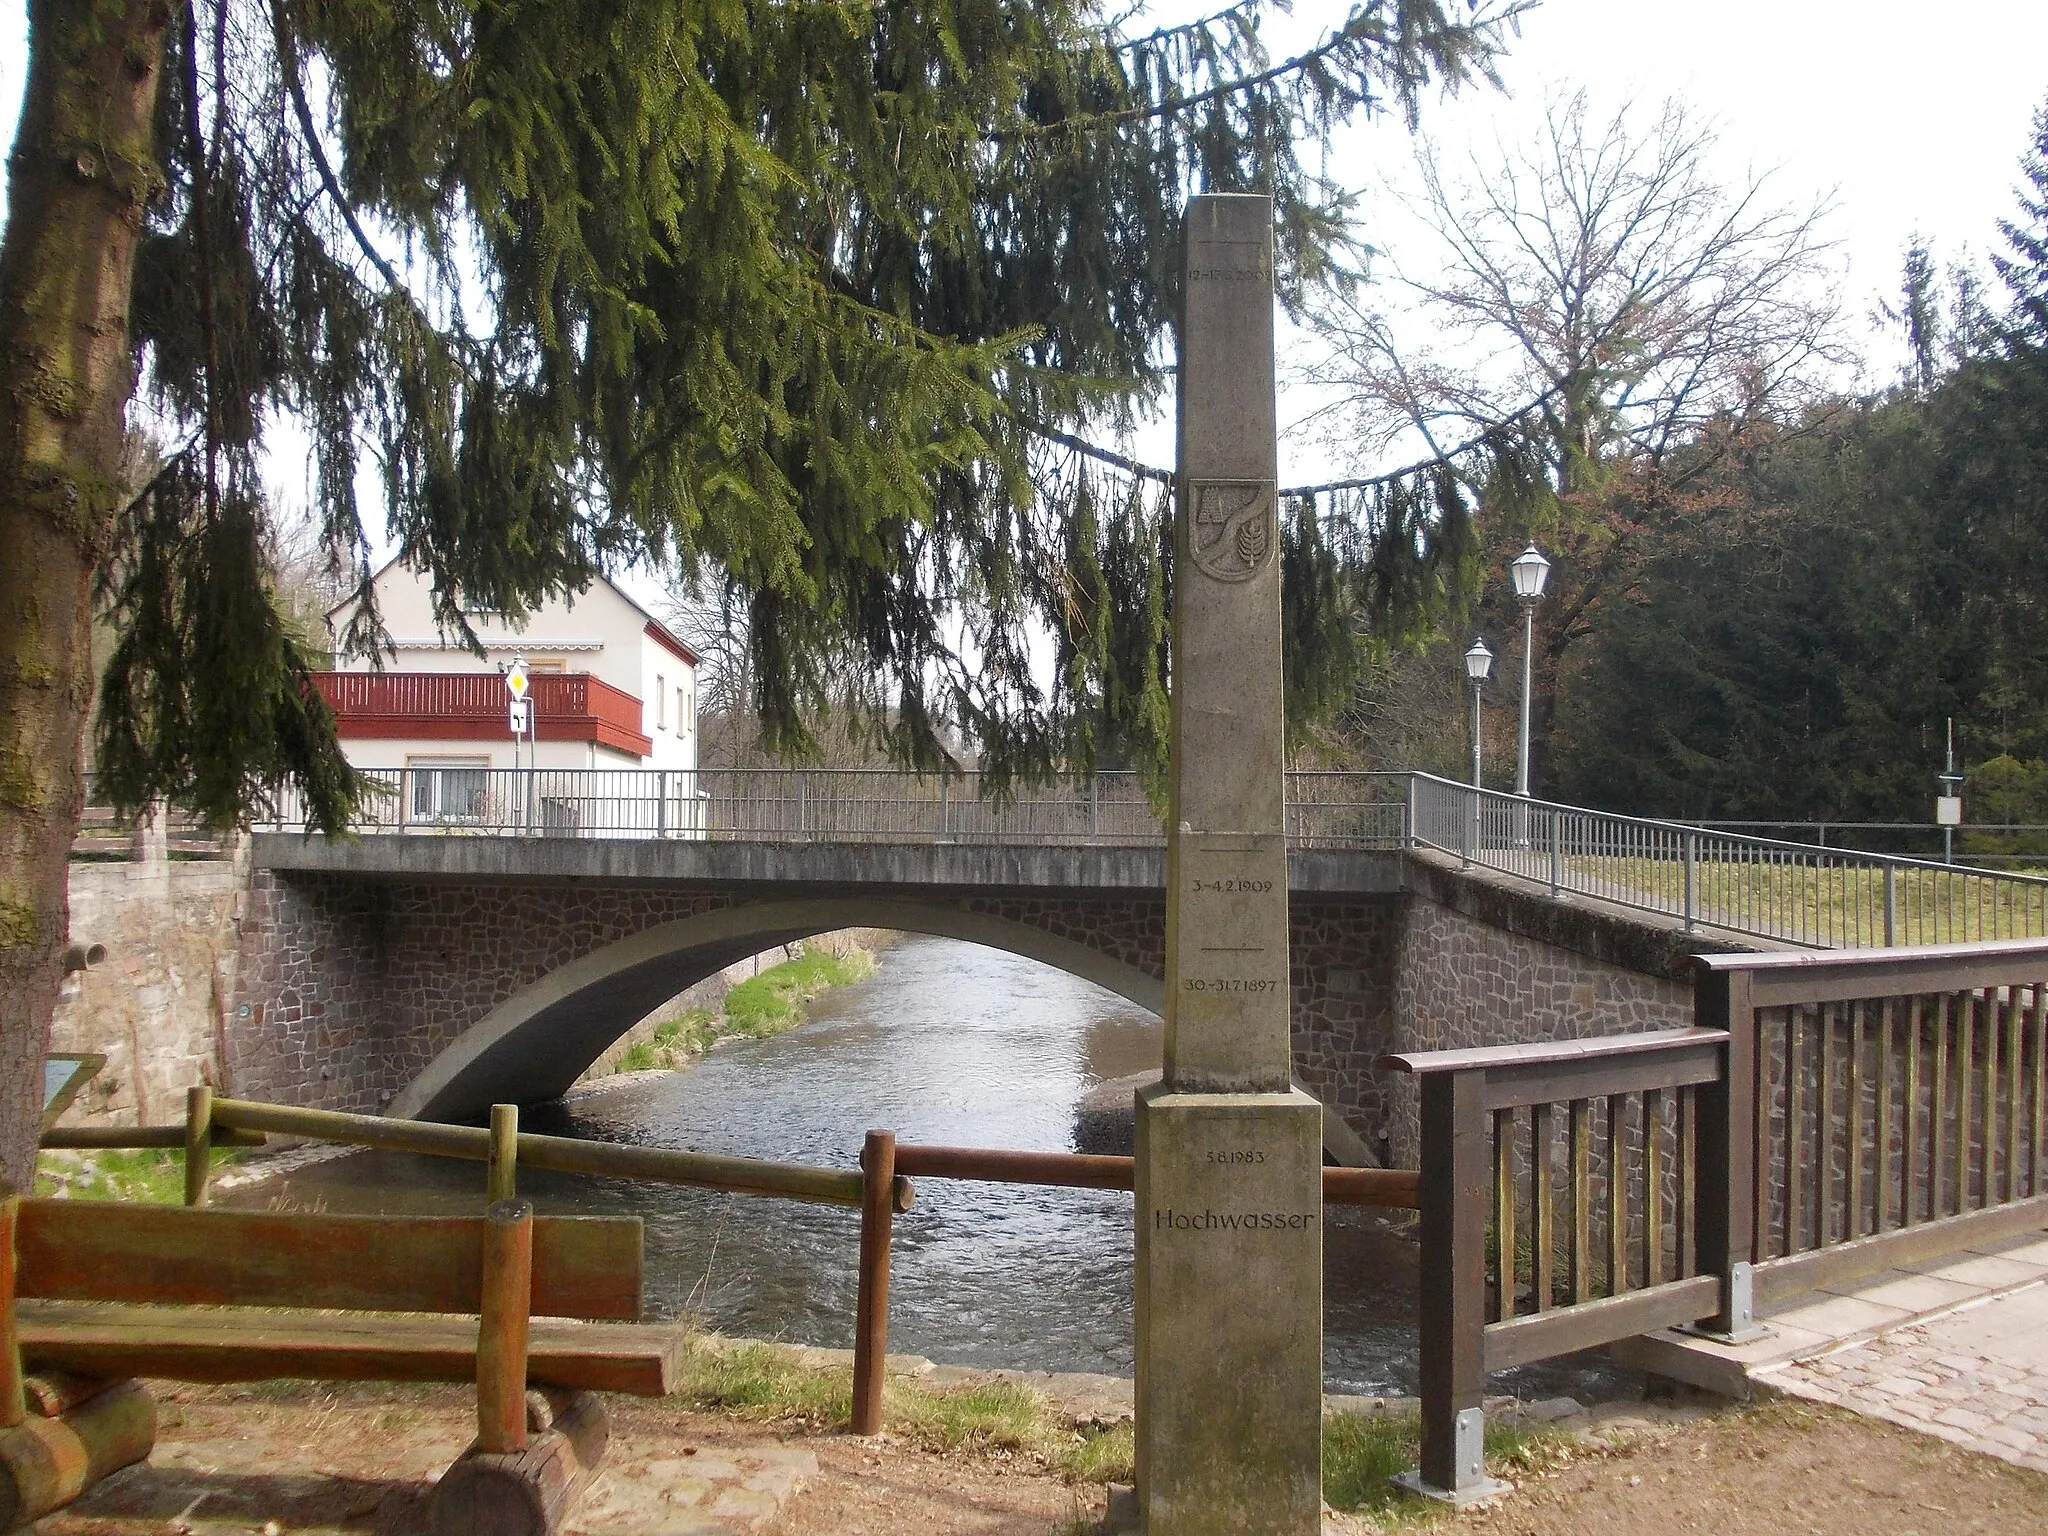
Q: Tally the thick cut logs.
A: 2